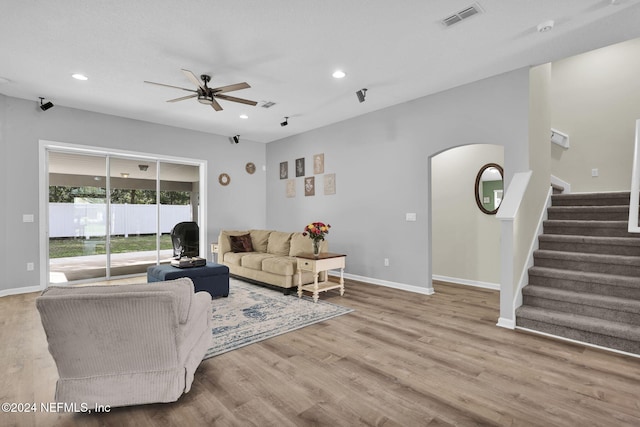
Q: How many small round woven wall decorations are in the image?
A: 2